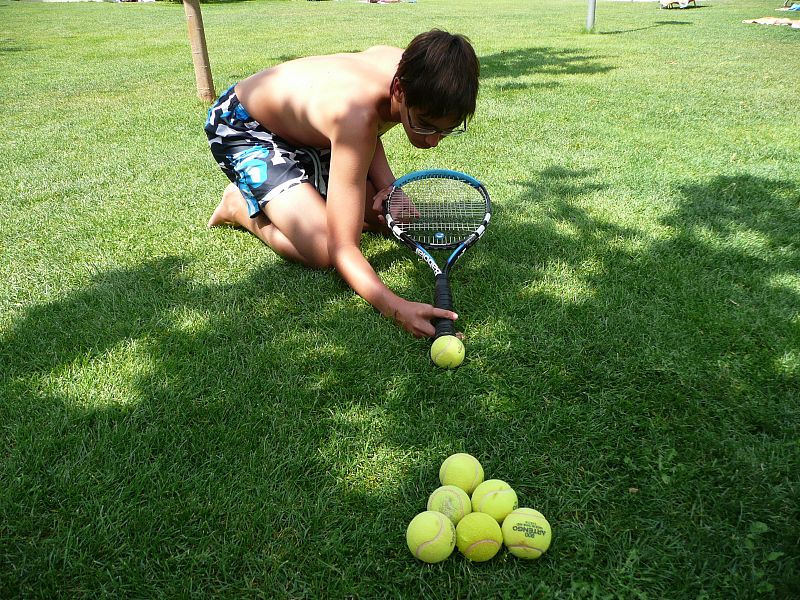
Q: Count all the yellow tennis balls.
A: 7